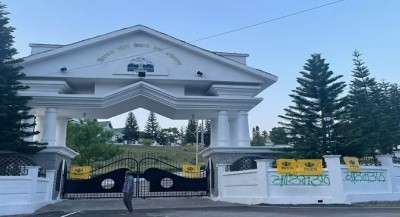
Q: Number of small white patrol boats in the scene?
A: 0